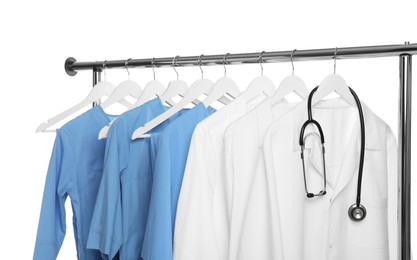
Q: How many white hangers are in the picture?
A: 9